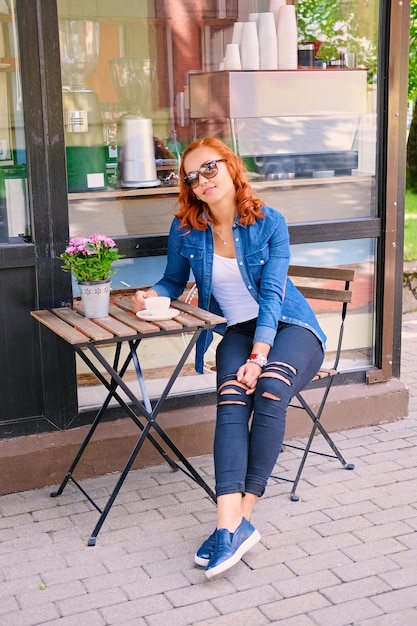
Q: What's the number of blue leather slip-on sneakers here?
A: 2